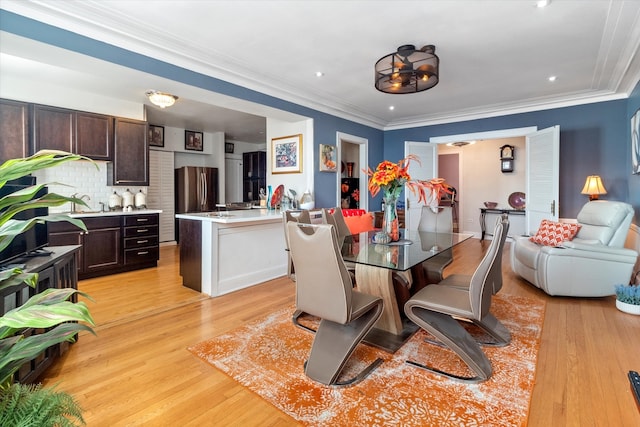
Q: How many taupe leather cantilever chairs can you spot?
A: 6